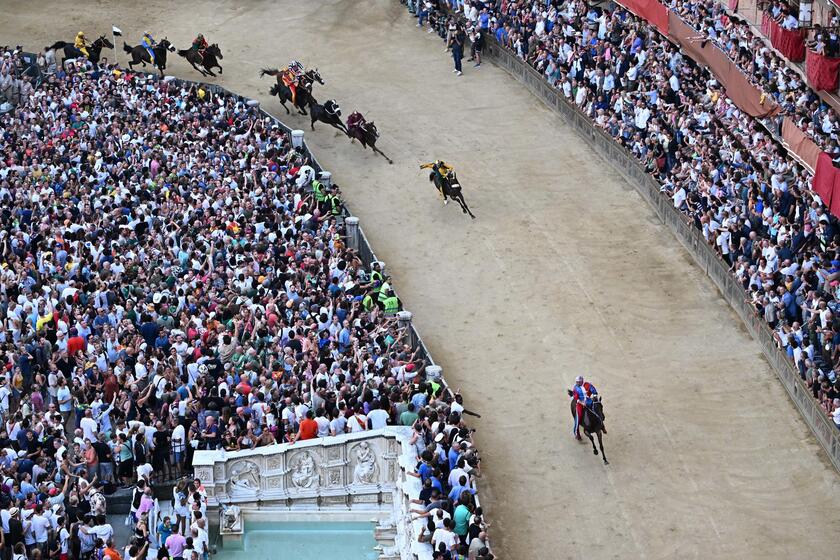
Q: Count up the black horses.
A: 9